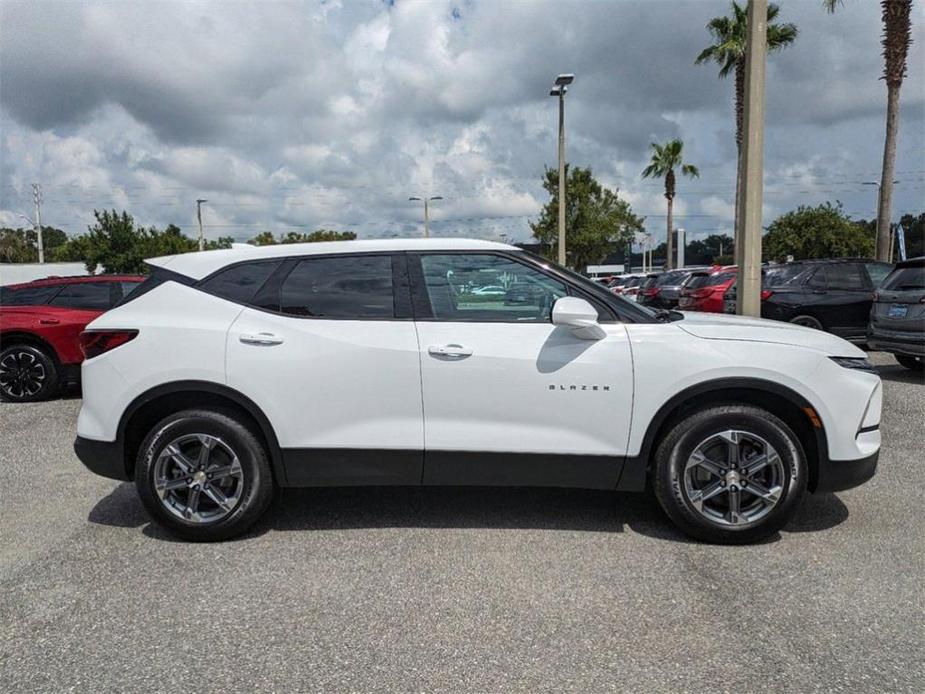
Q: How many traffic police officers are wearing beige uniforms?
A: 0